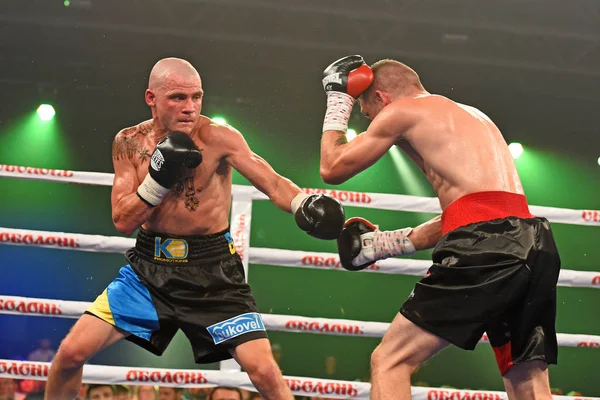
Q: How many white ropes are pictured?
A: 4